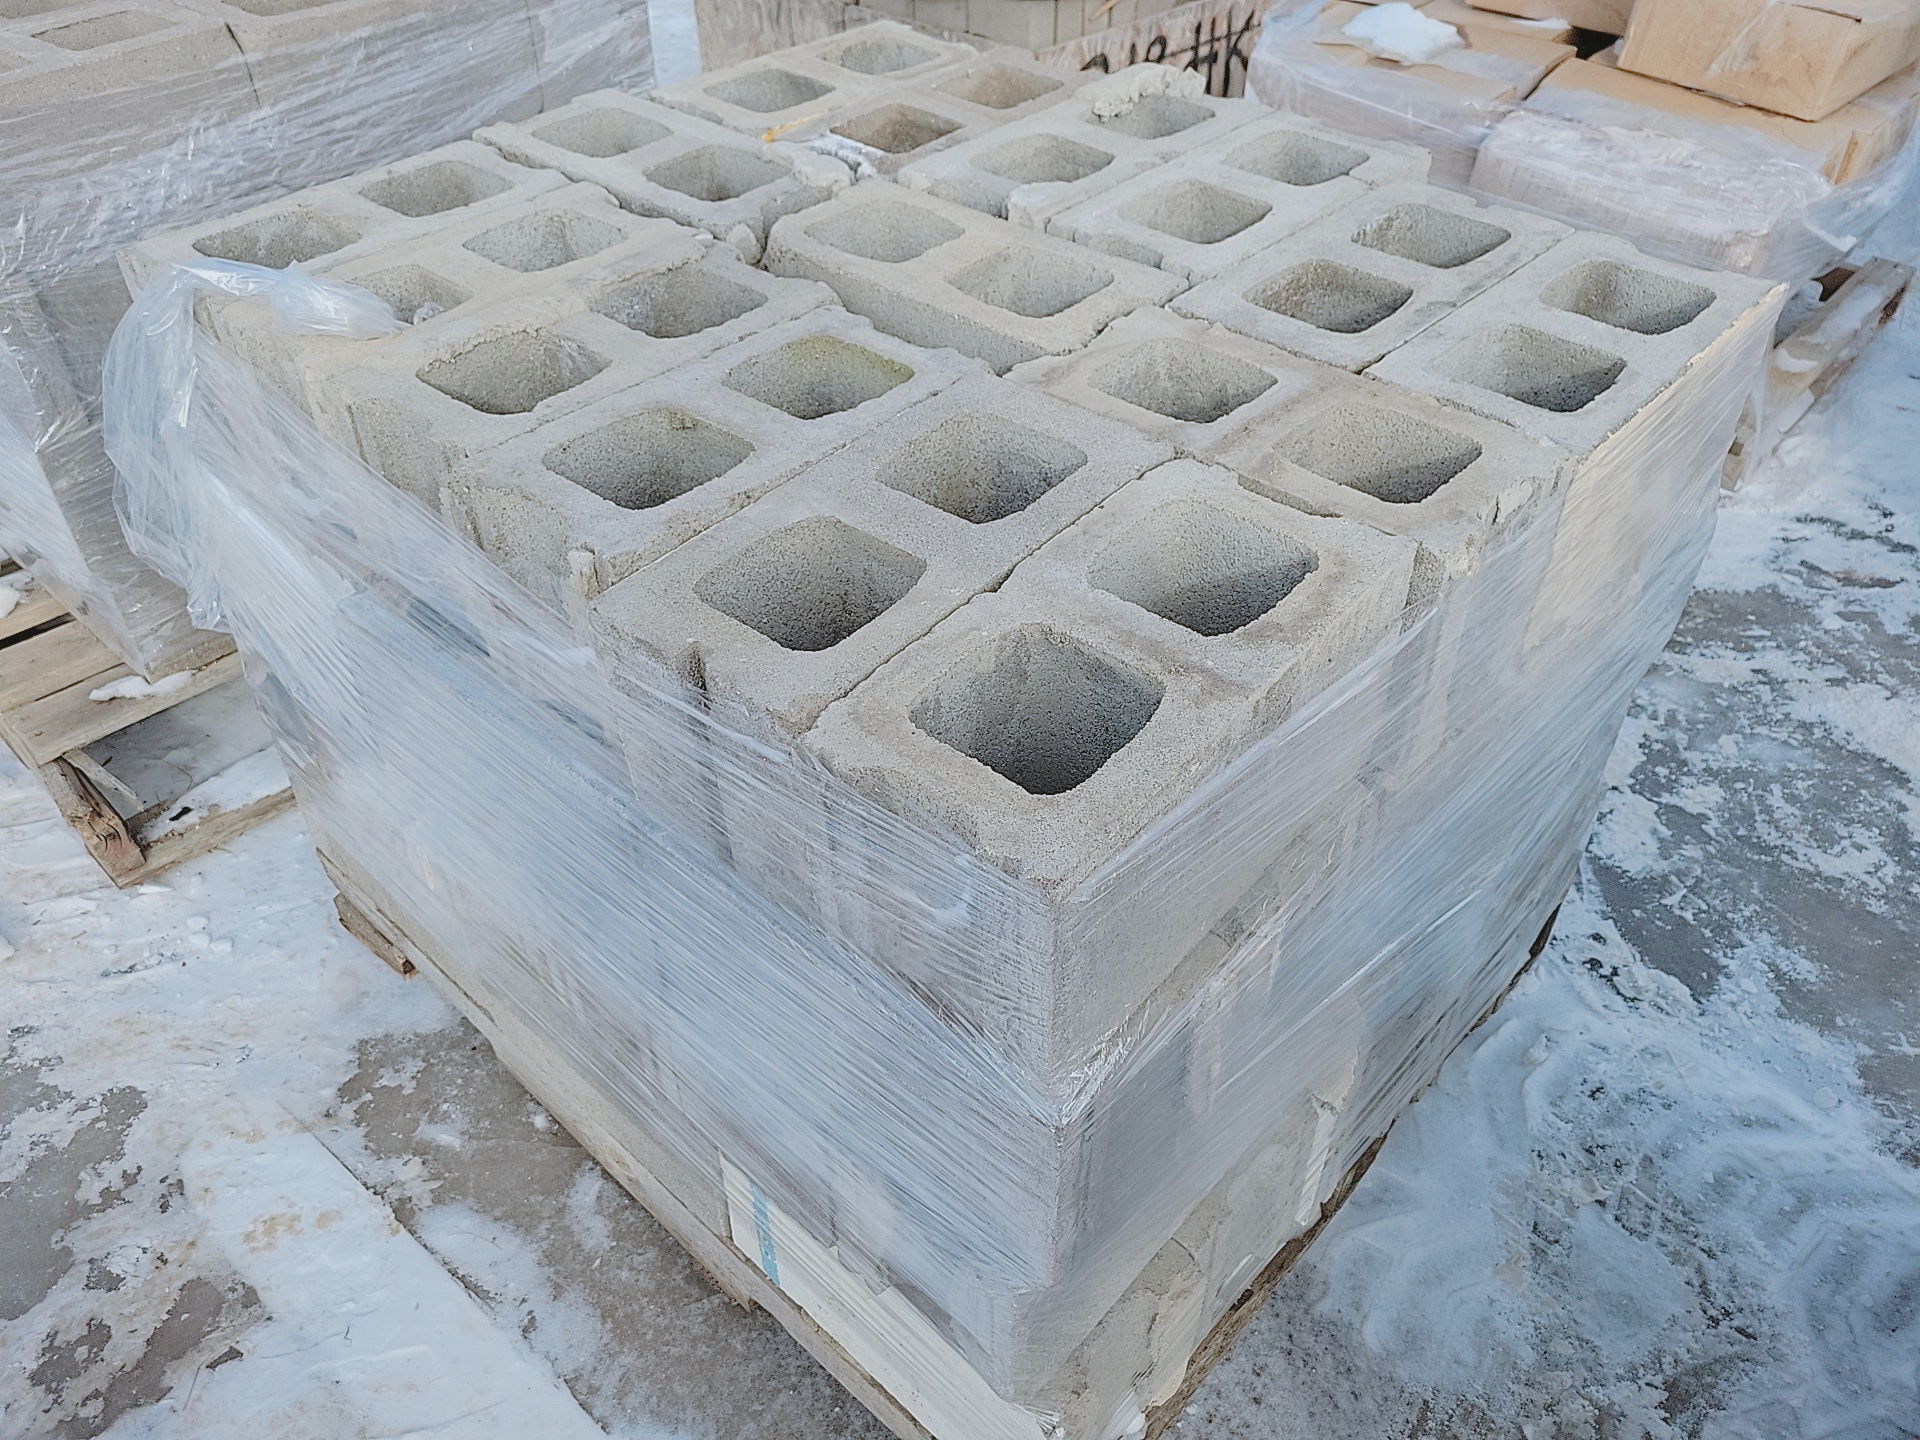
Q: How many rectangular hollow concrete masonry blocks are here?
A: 15